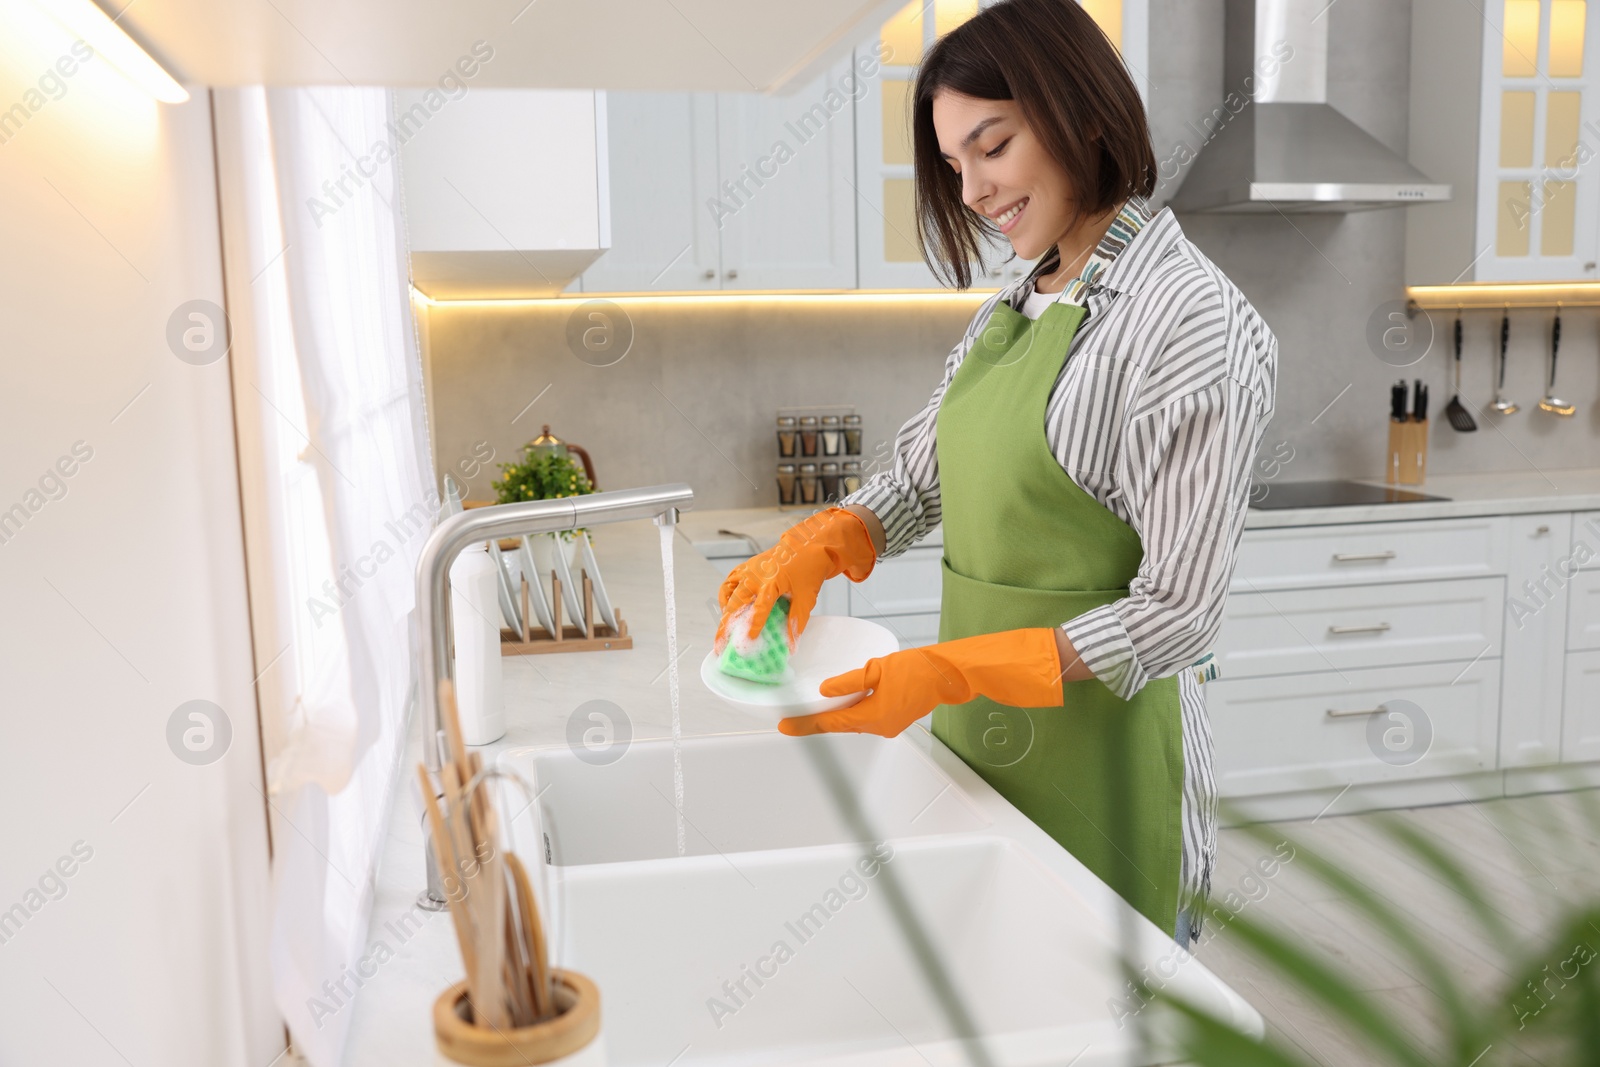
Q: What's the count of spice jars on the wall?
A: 8